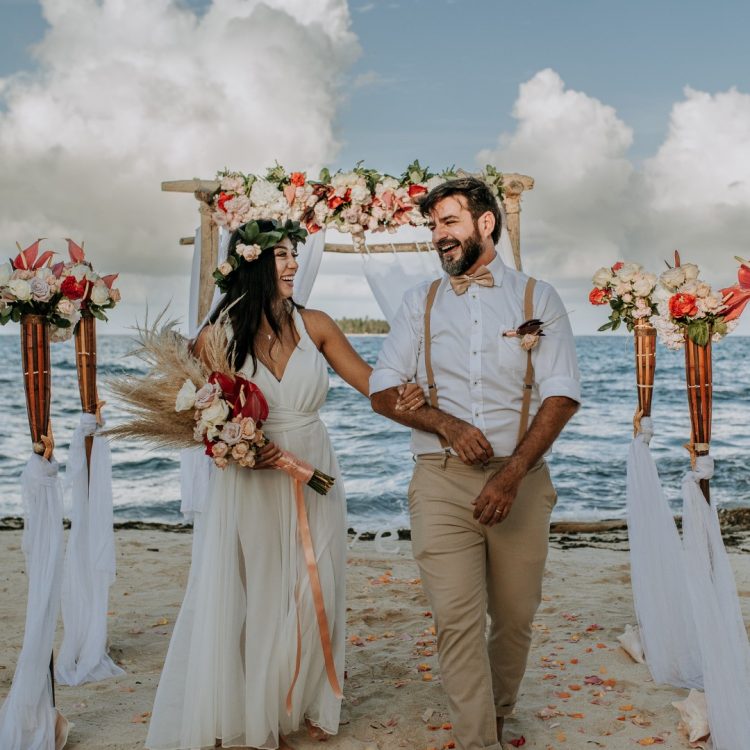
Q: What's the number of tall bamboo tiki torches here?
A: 4